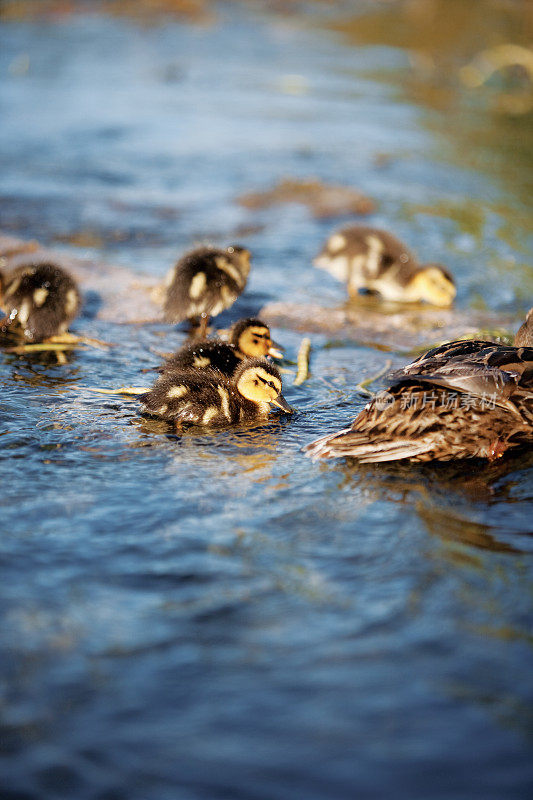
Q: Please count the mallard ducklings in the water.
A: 5